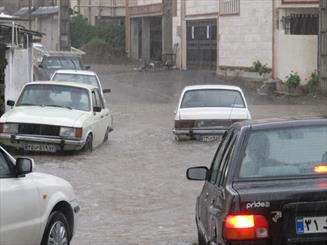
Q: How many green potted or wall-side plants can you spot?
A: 3